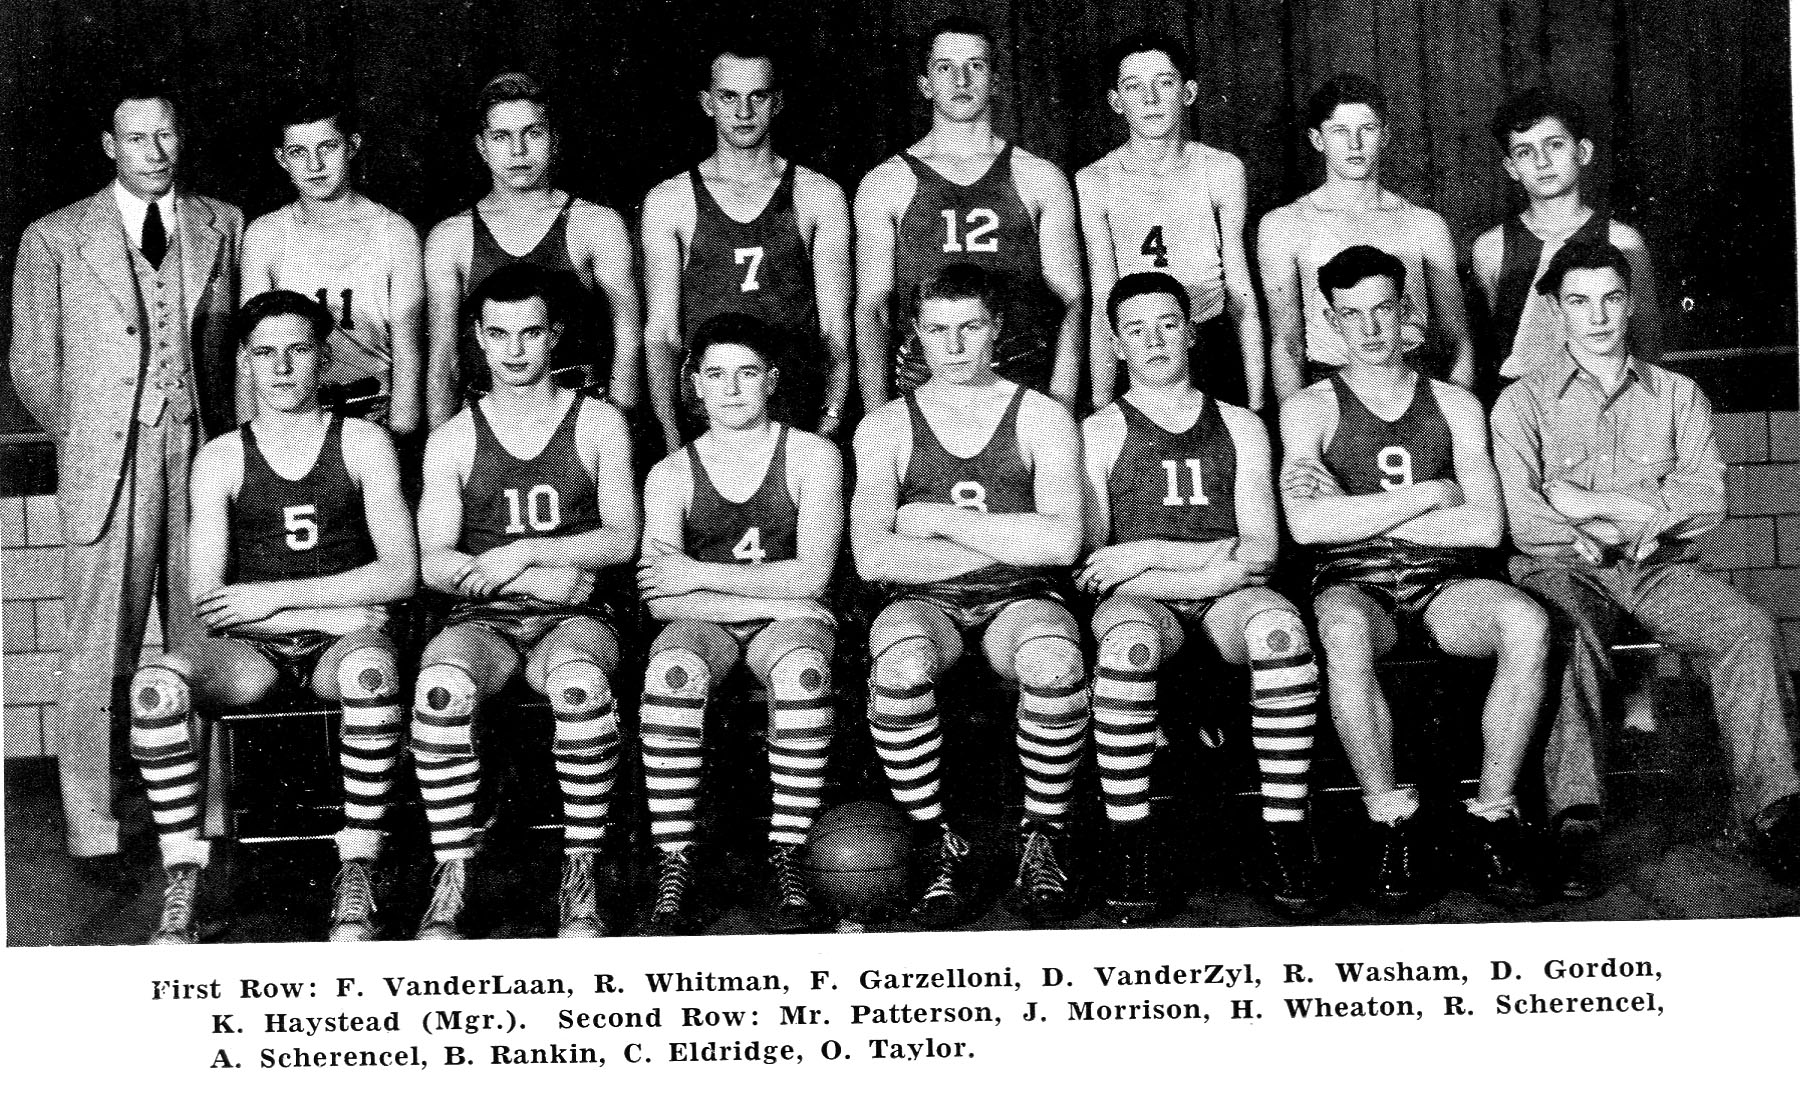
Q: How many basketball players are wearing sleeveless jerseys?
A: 13